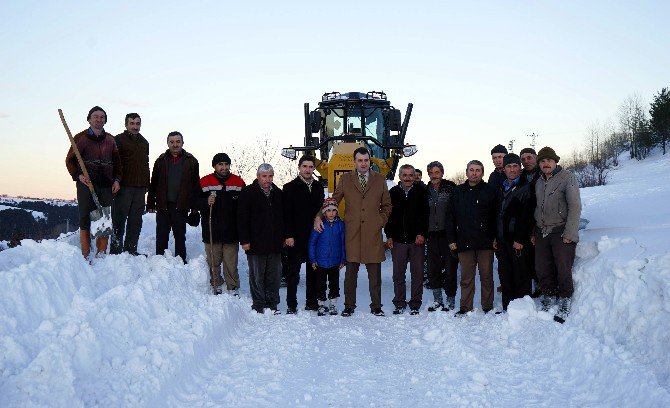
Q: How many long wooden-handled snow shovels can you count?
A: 1